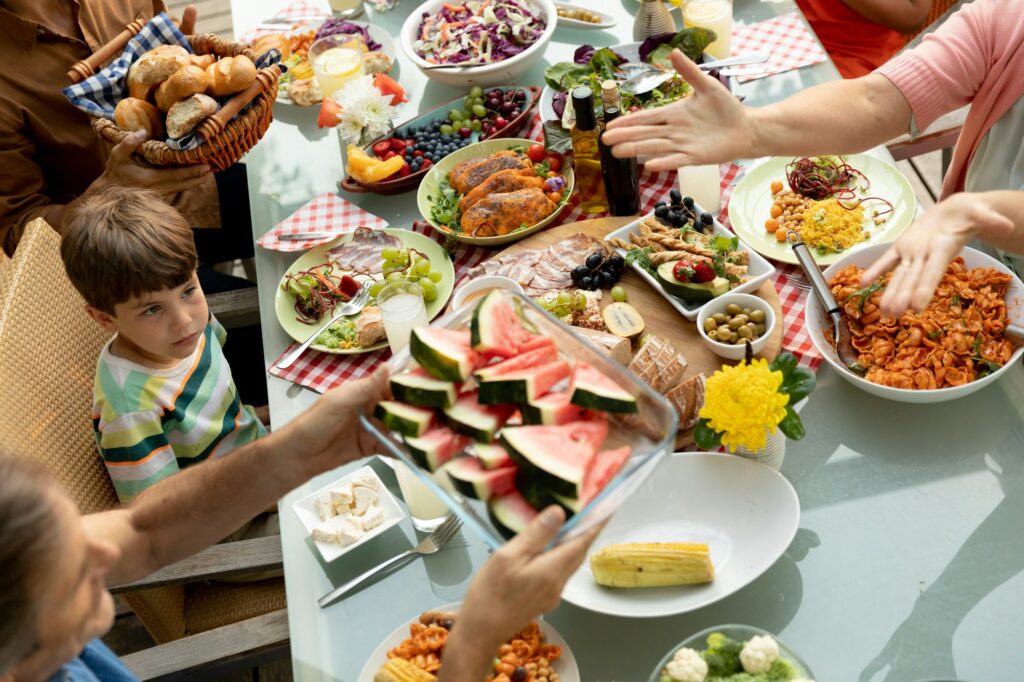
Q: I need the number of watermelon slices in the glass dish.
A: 15